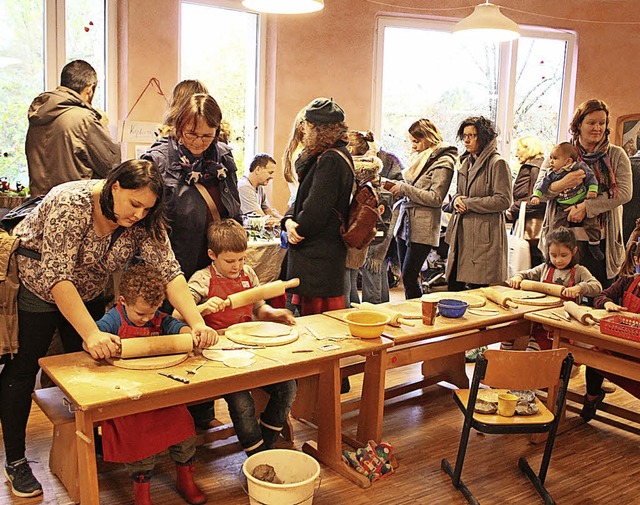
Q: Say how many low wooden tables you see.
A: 3